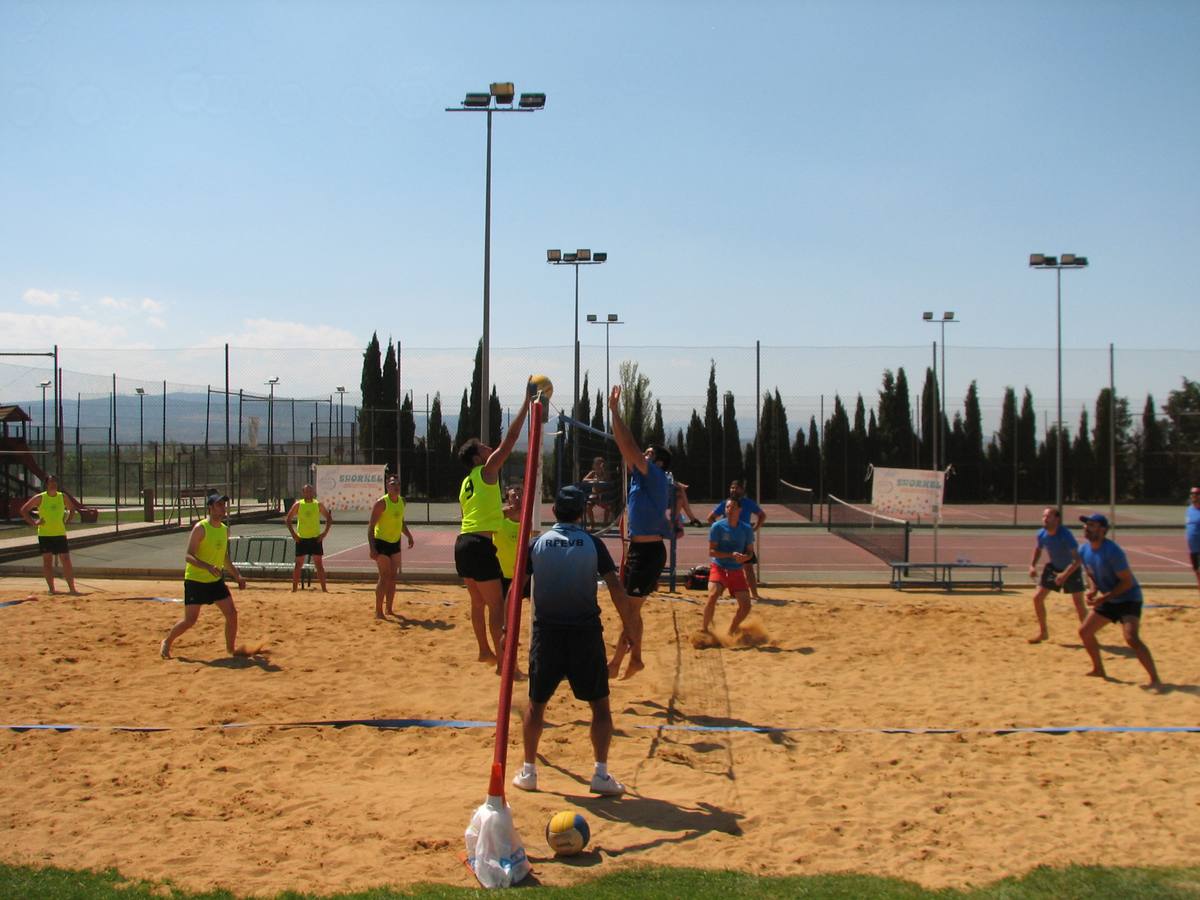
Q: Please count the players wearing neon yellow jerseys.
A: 6